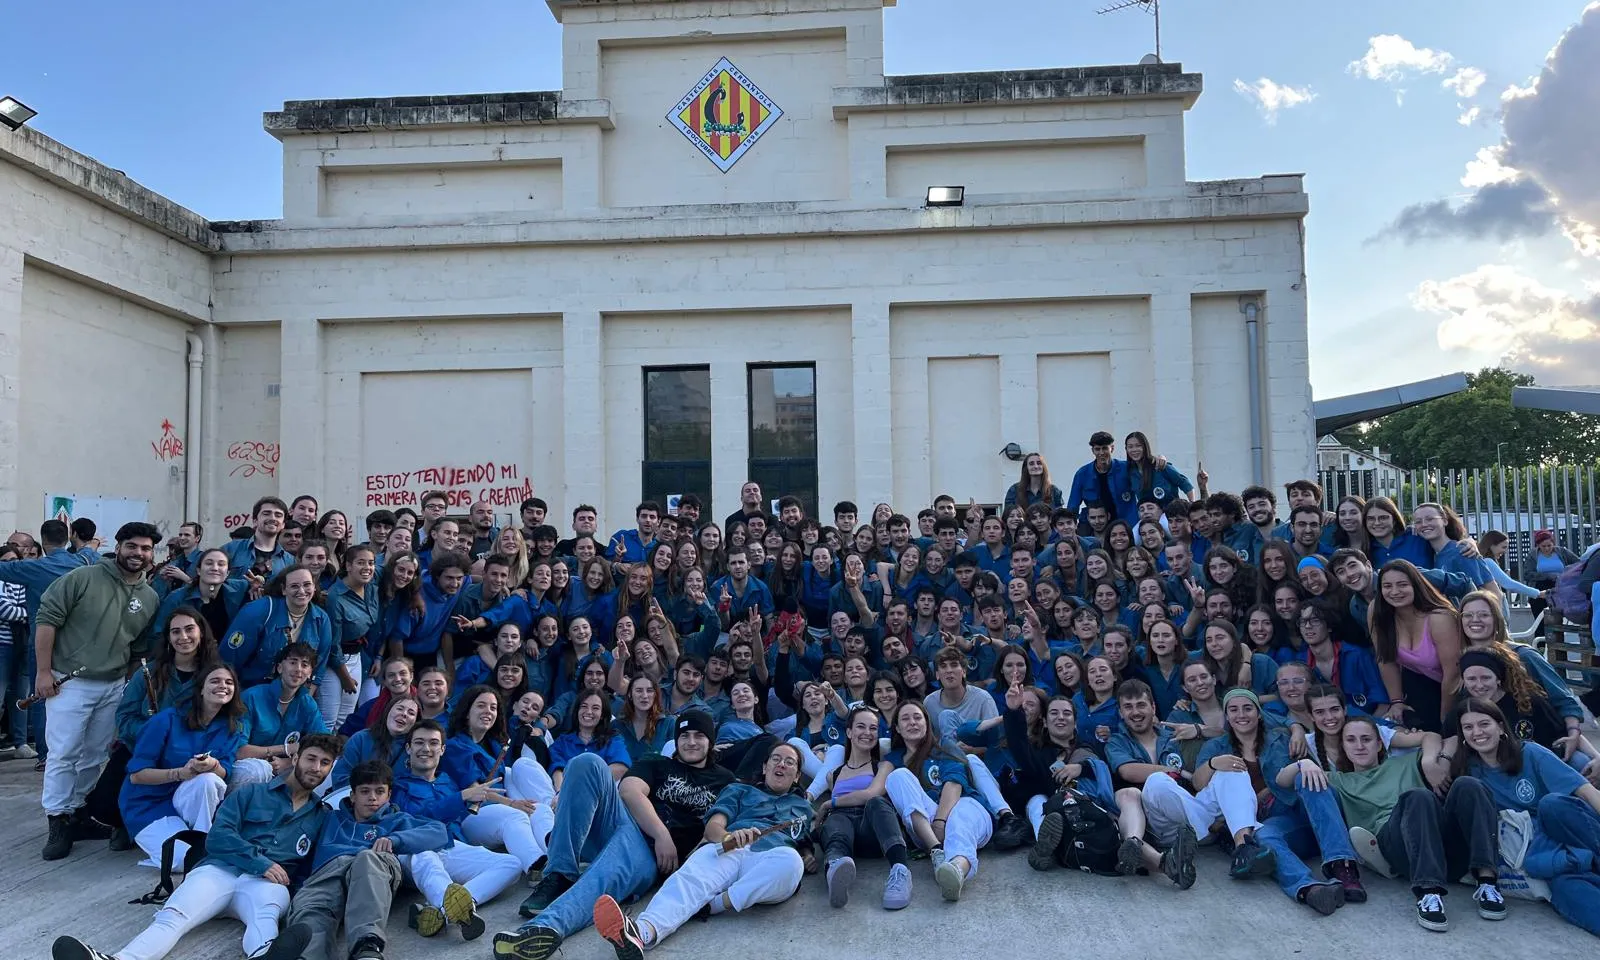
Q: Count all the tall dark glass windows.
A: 2